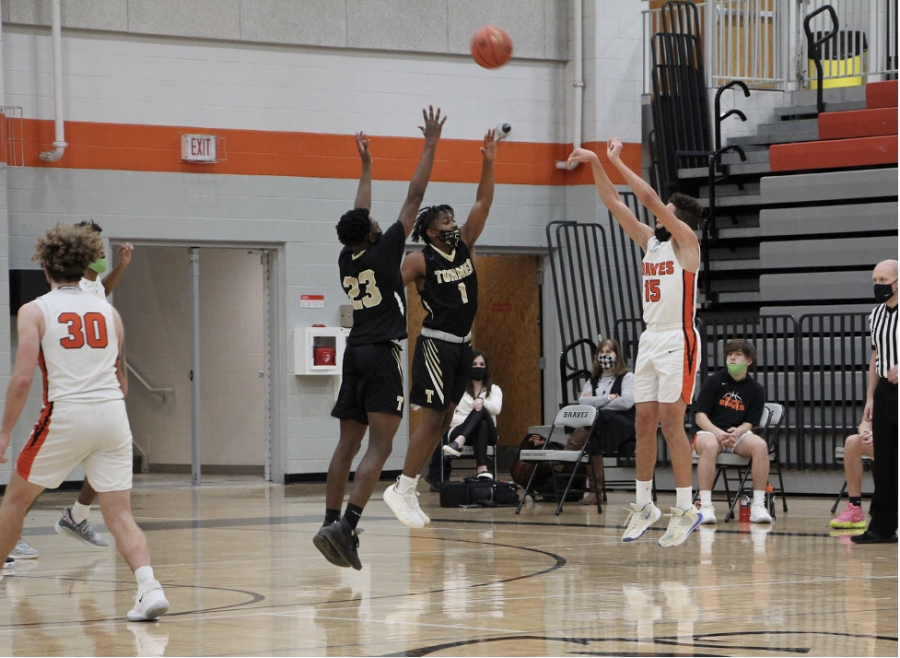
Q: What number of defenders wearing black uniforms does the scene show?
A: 2